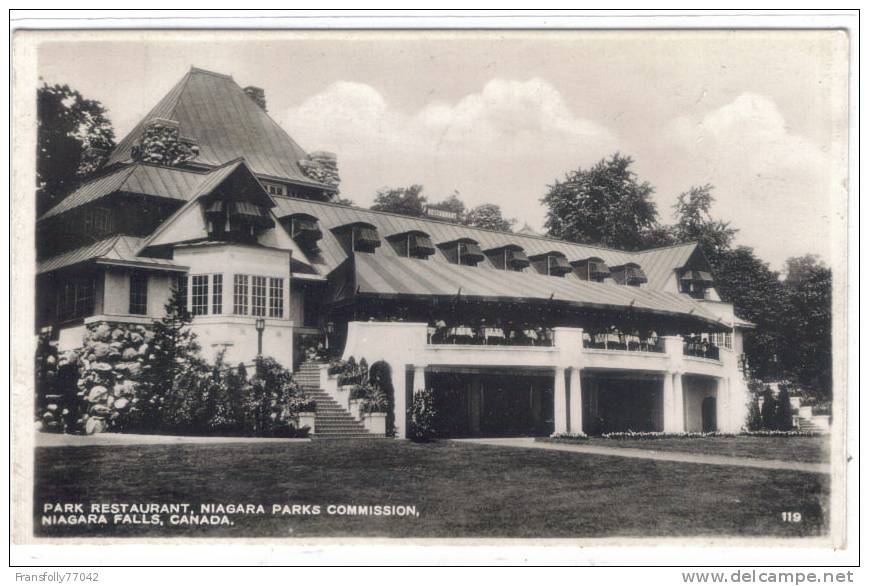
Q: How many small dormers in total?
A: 8